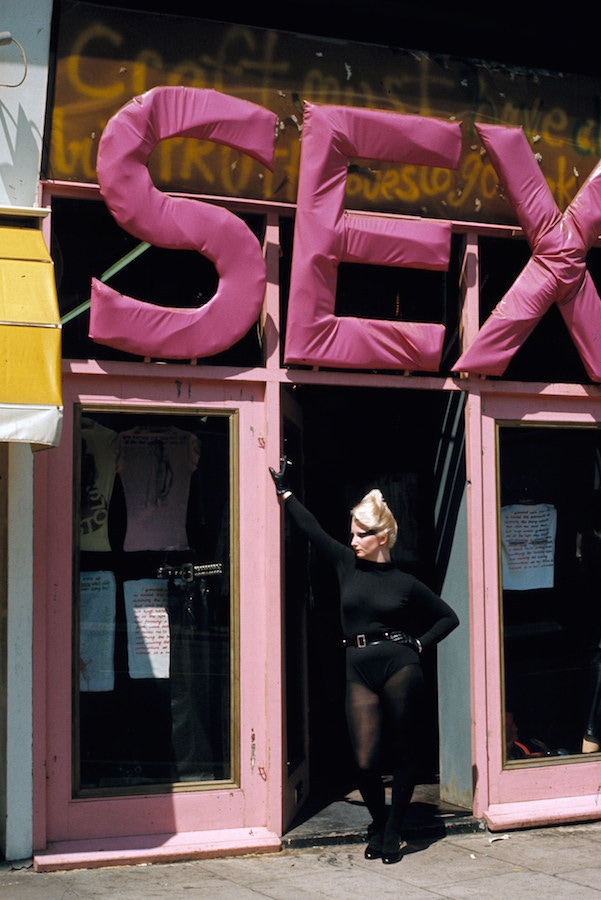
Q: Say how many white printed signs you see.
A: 3